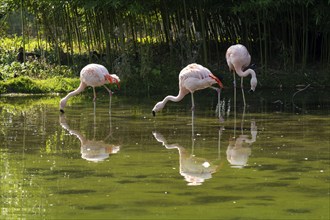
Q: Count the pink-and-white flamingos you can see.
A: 3